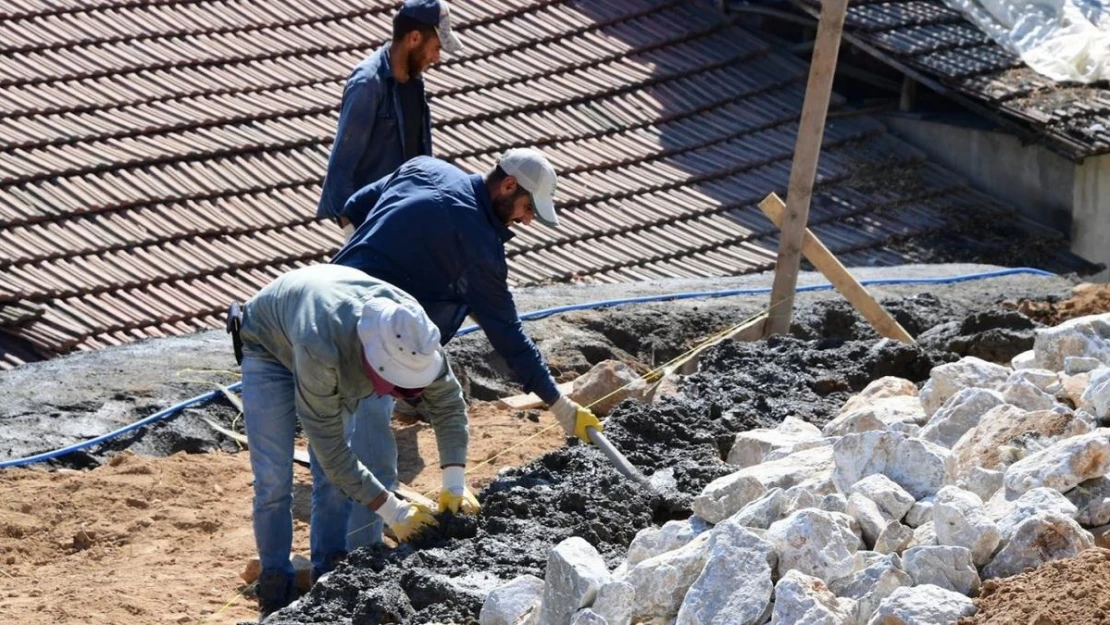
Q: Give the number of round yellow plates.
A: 0